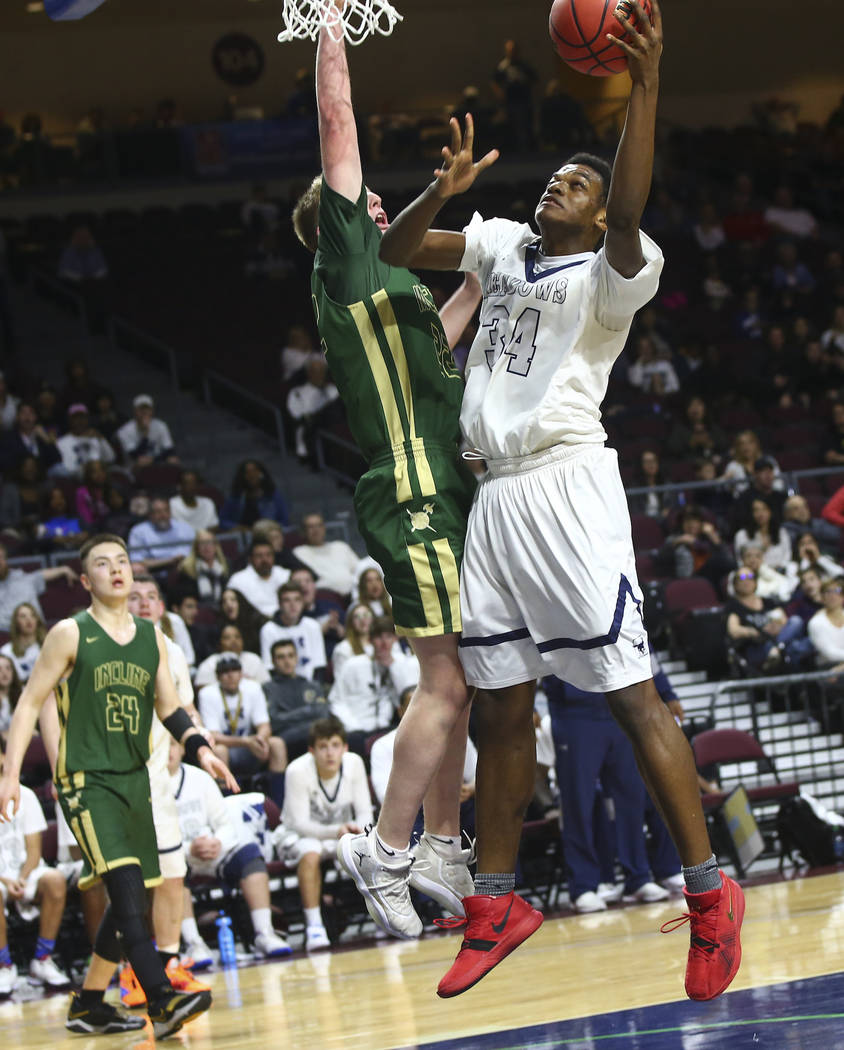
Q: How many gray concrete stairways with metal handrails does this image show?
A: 1